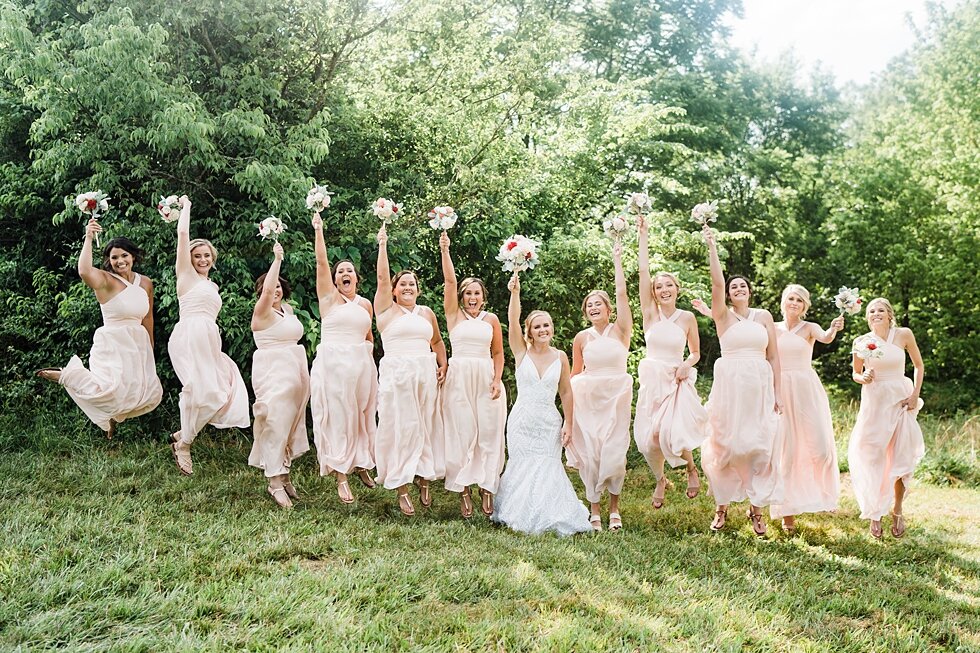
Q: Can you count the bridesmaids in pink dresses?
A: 11